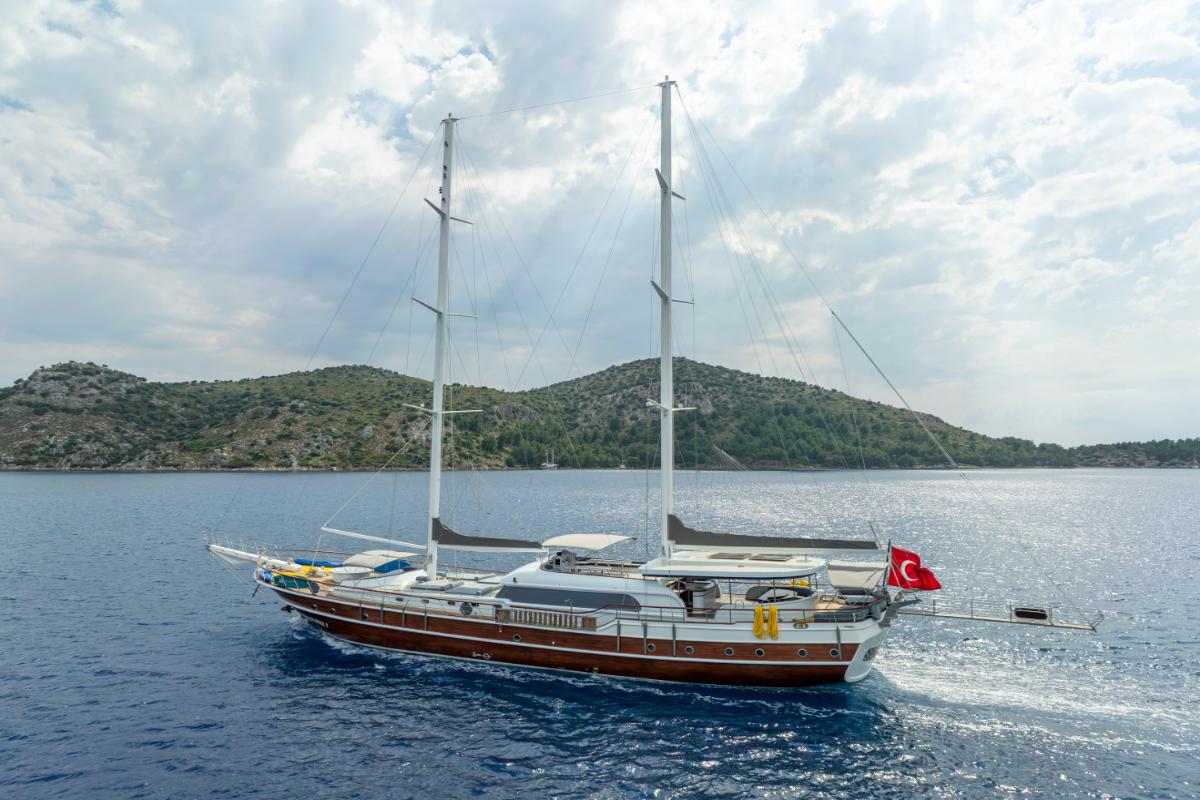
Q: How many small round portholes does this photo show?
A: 10